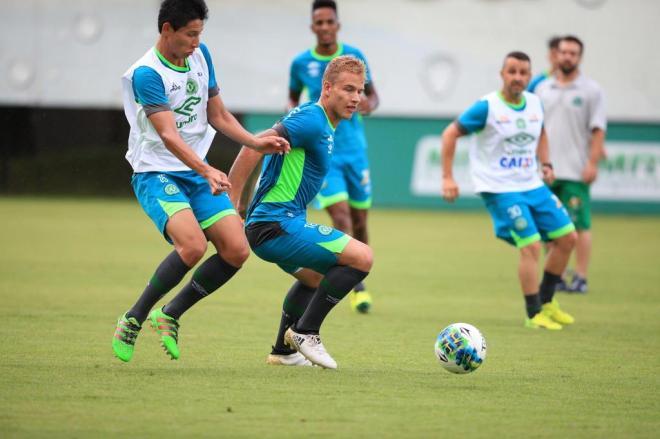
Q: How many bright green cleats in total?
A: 2